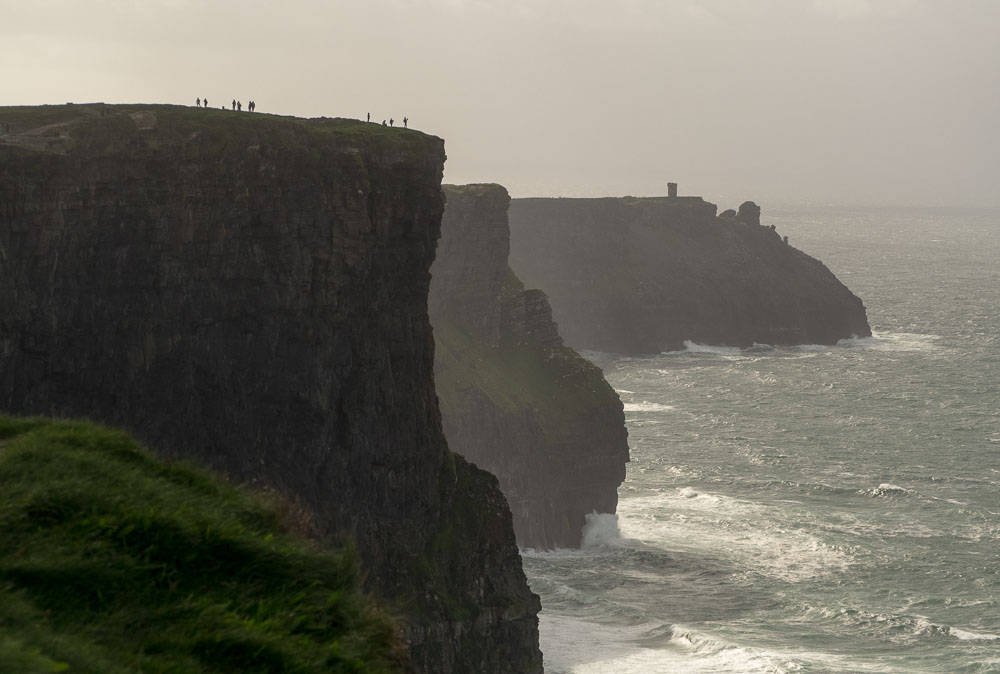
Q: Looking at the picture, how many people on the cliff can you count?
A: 10